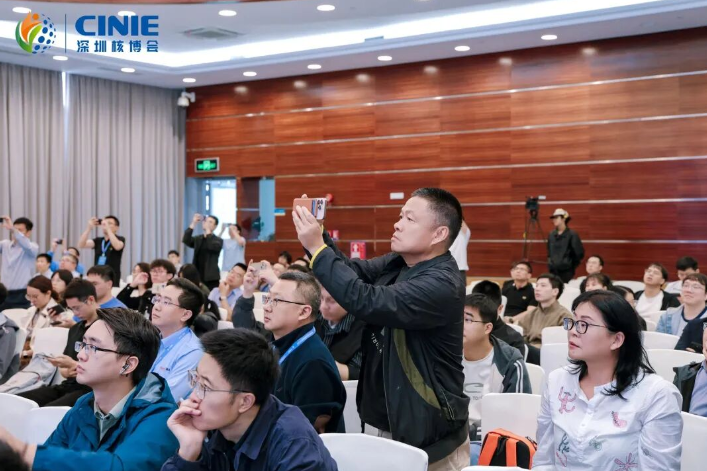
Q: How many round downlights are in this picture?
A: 12